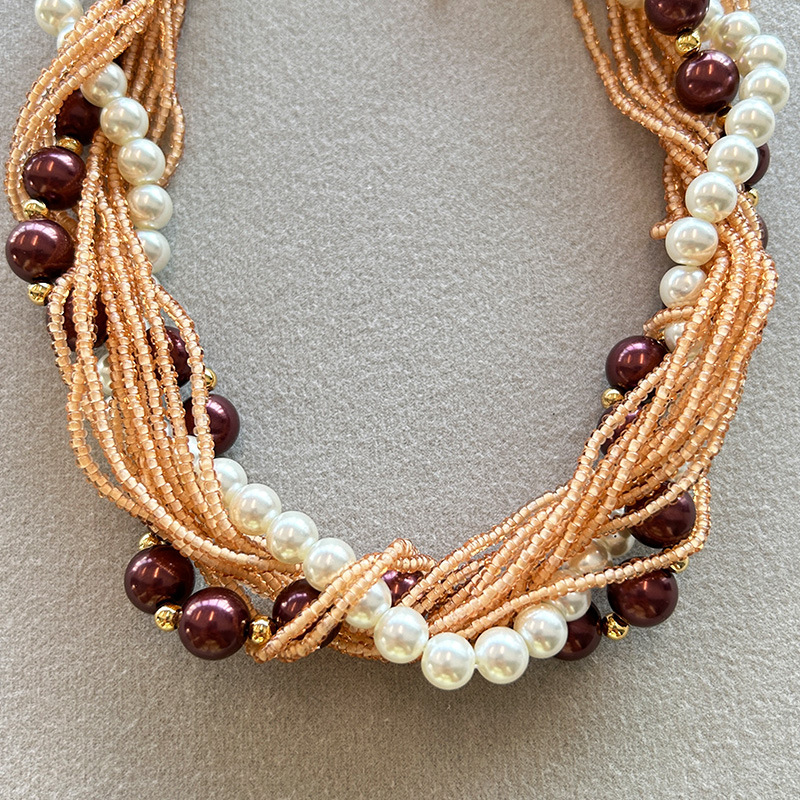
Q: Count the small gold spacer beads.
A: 13